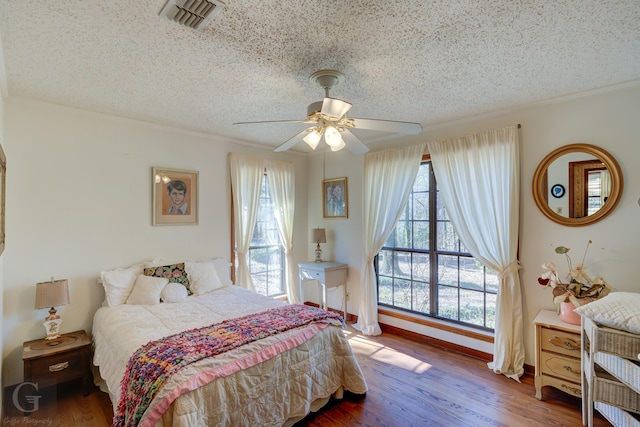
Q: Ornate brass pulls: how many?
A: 3